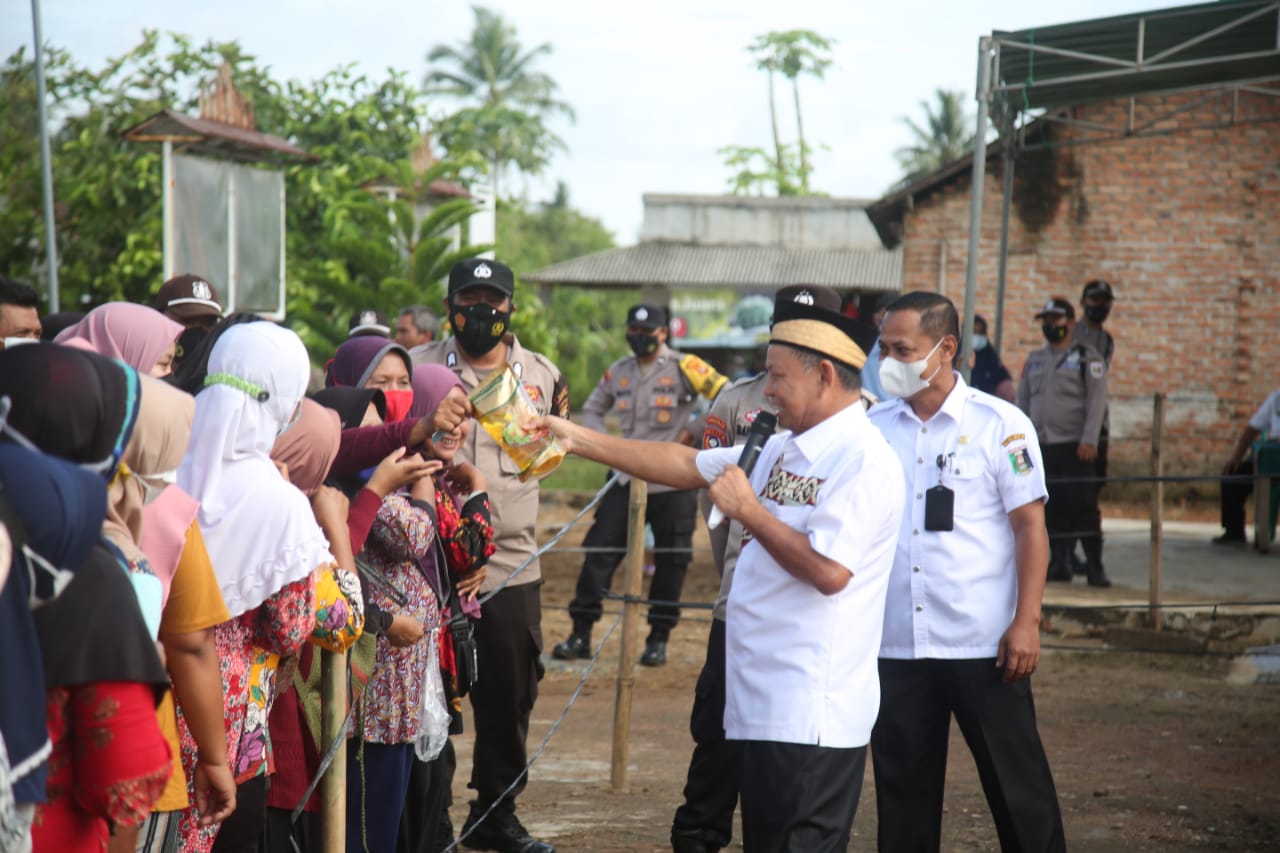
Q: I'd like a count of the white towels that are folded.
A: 0